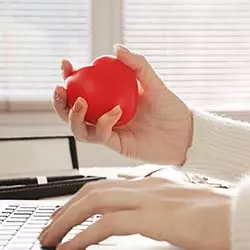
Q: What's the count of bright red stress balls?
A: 1